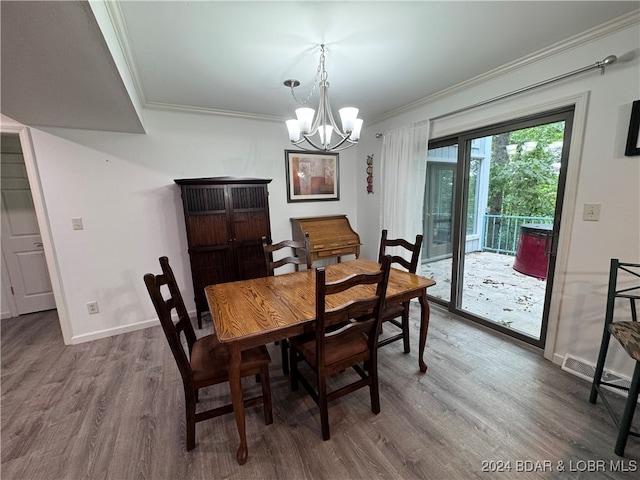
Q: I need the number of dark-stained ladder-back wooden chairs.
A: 4